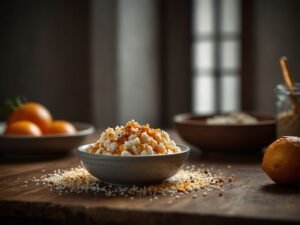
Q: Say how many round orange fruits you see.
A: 4